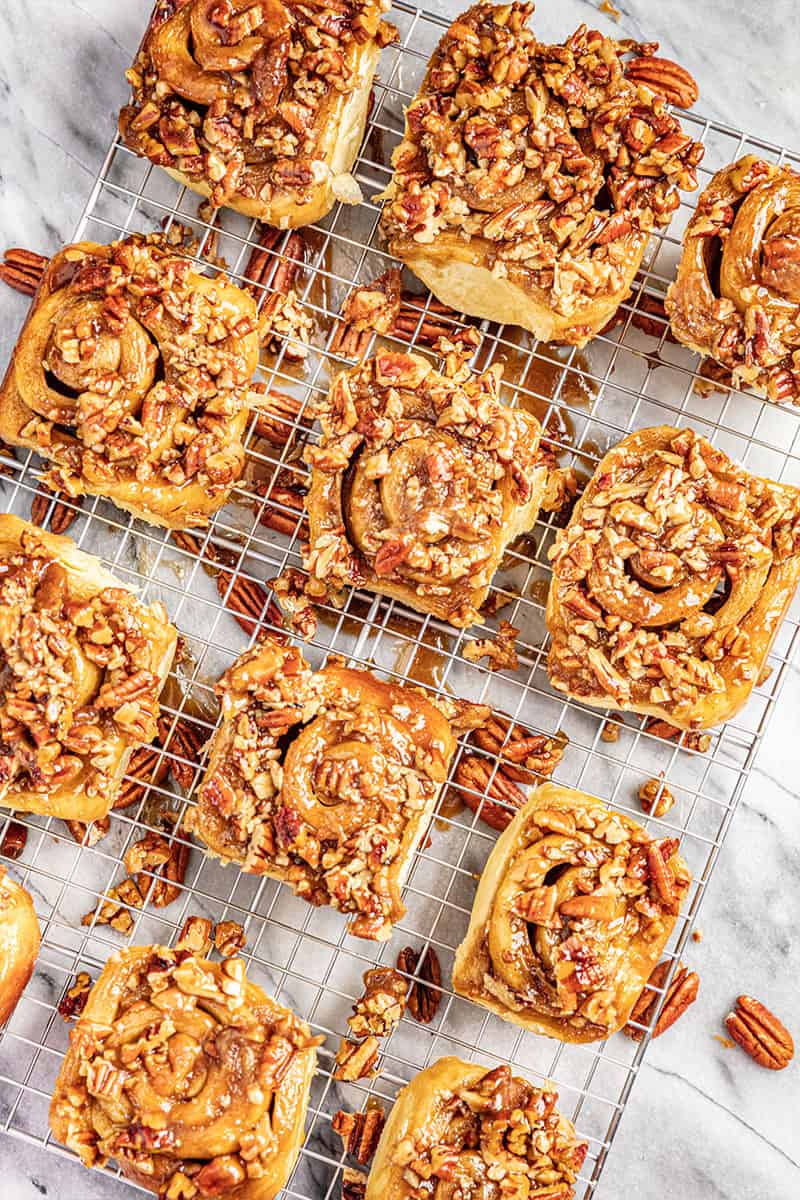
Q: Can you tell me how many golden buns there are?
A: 12